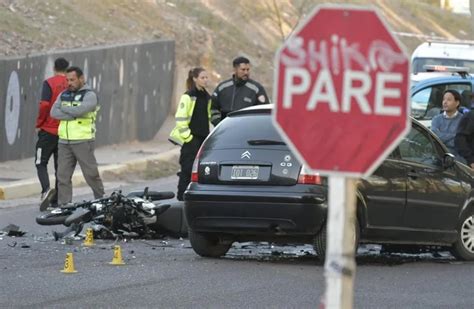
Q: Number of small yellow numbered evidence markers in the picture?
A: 3